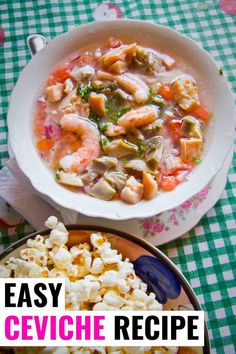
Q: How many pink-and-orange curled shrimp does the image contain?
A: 3